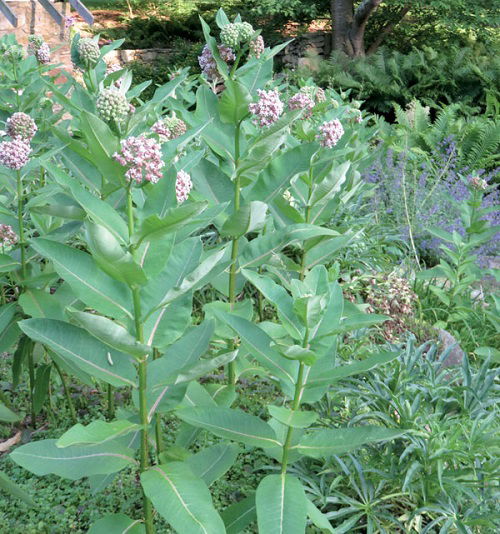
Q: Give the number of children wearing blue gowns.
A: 0